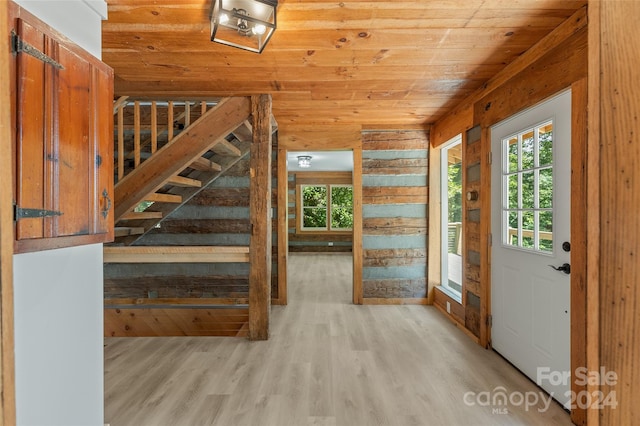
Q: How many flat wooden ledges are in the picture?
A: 1